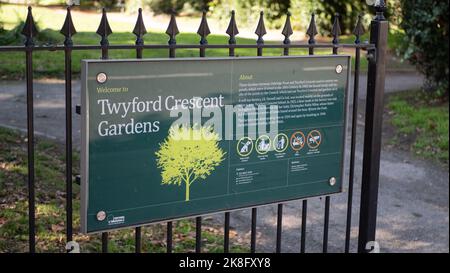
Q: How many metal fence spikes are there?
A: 12